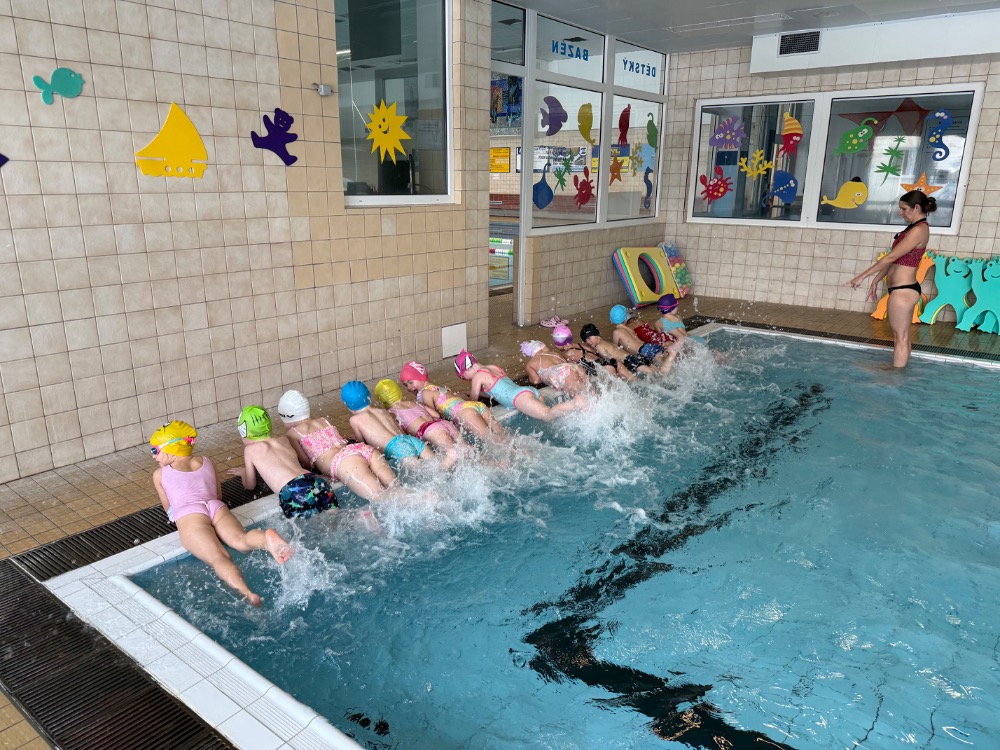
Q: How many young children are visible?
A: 13